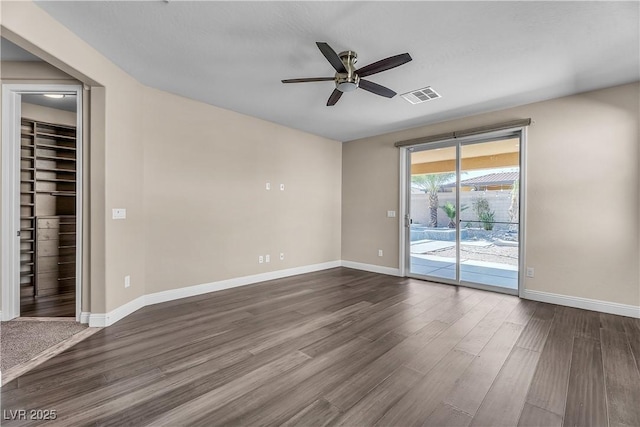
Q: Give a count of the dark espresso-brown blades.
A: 5